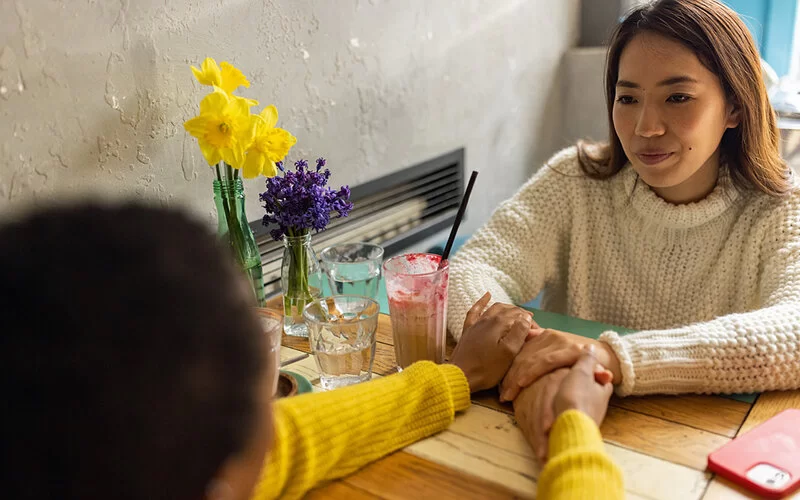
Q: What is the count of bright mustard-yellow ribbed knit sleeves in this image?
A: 2